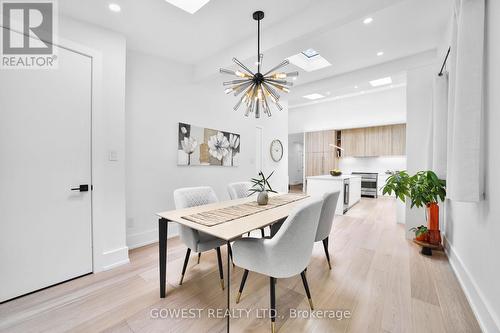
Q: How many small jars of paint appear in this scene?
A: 0